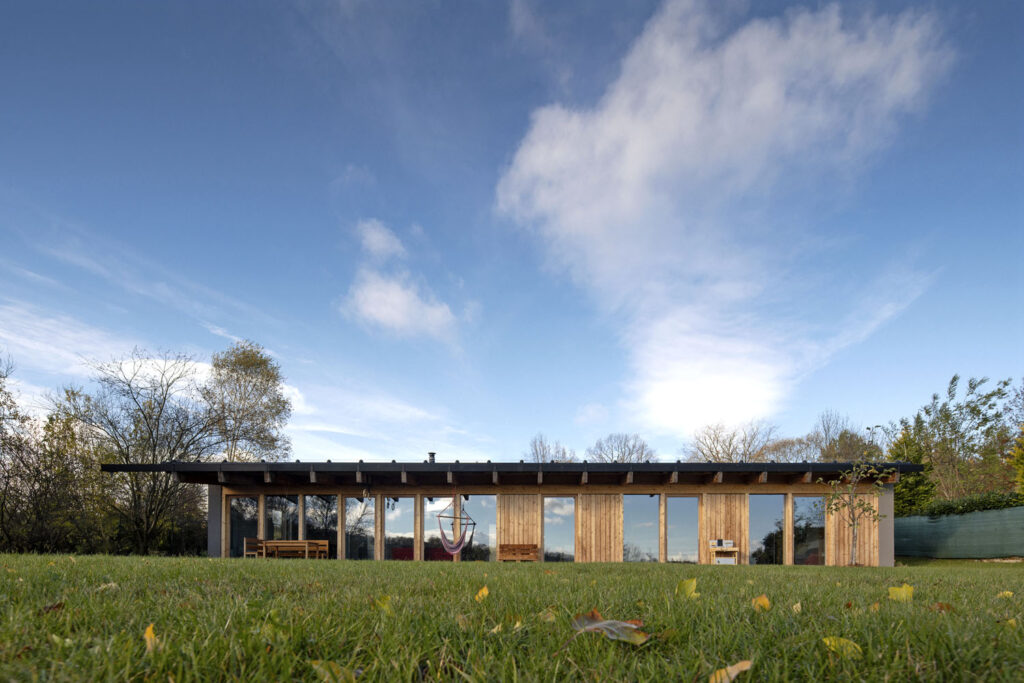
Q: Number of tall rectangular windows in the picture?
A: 12